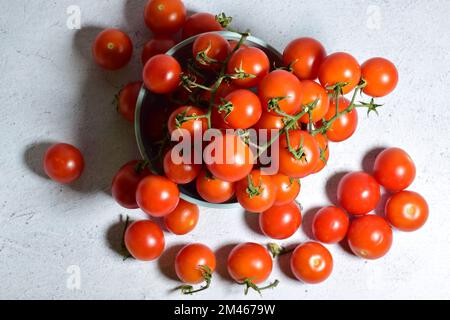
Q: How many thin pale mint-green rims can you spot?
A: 1